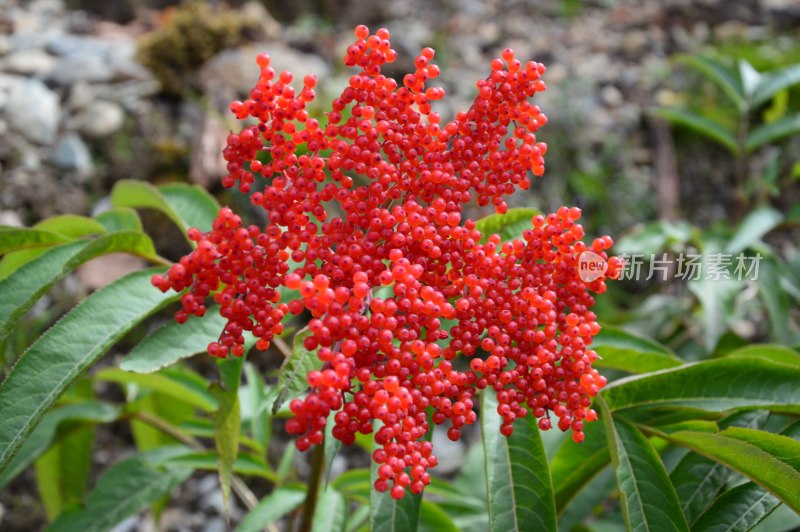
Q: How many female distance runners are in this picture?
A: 0